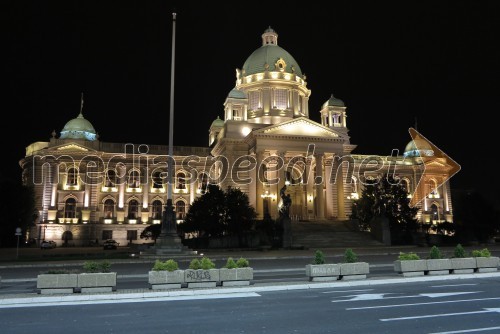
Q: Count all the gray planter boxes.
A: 11